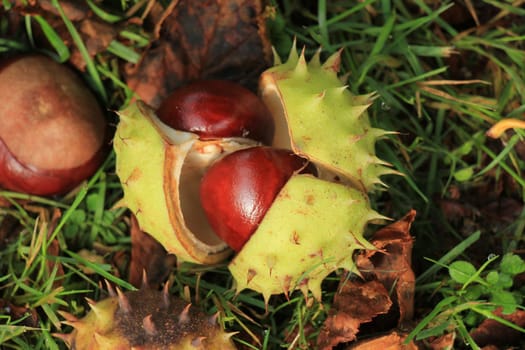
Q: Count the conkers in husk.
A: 2